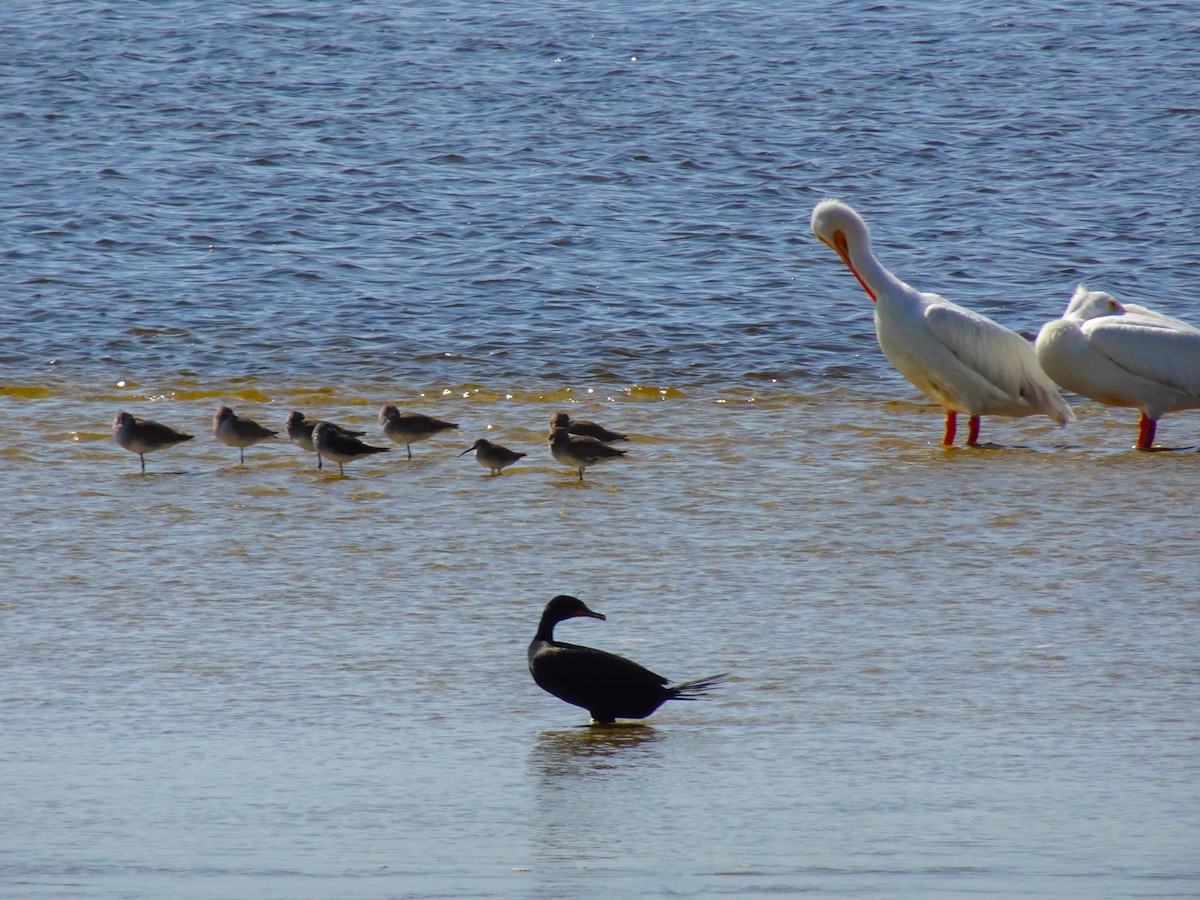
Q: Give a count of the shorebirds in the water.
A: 8